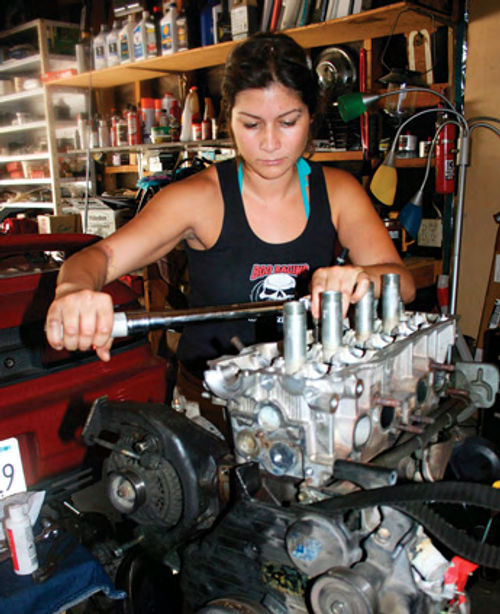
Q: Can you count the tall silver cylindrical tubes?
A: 4